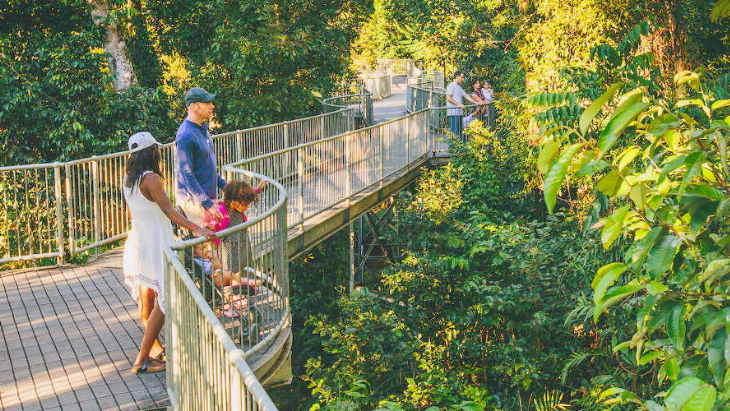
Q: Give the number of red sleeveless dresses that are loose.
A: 0